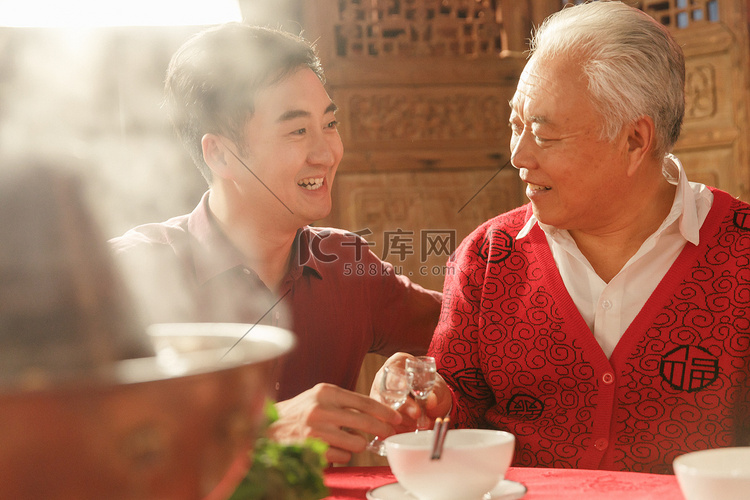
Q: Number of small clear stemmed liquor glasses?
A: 2